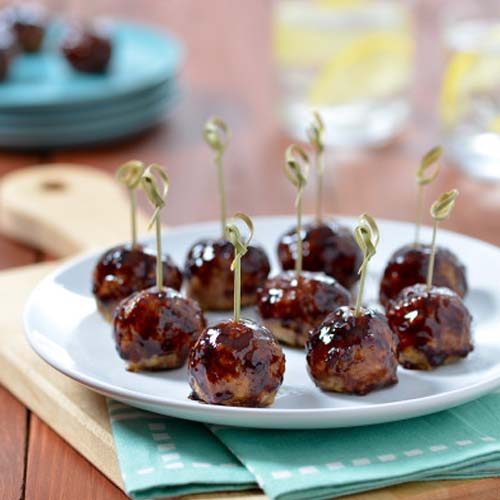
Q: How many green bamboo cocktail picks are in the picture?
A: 9